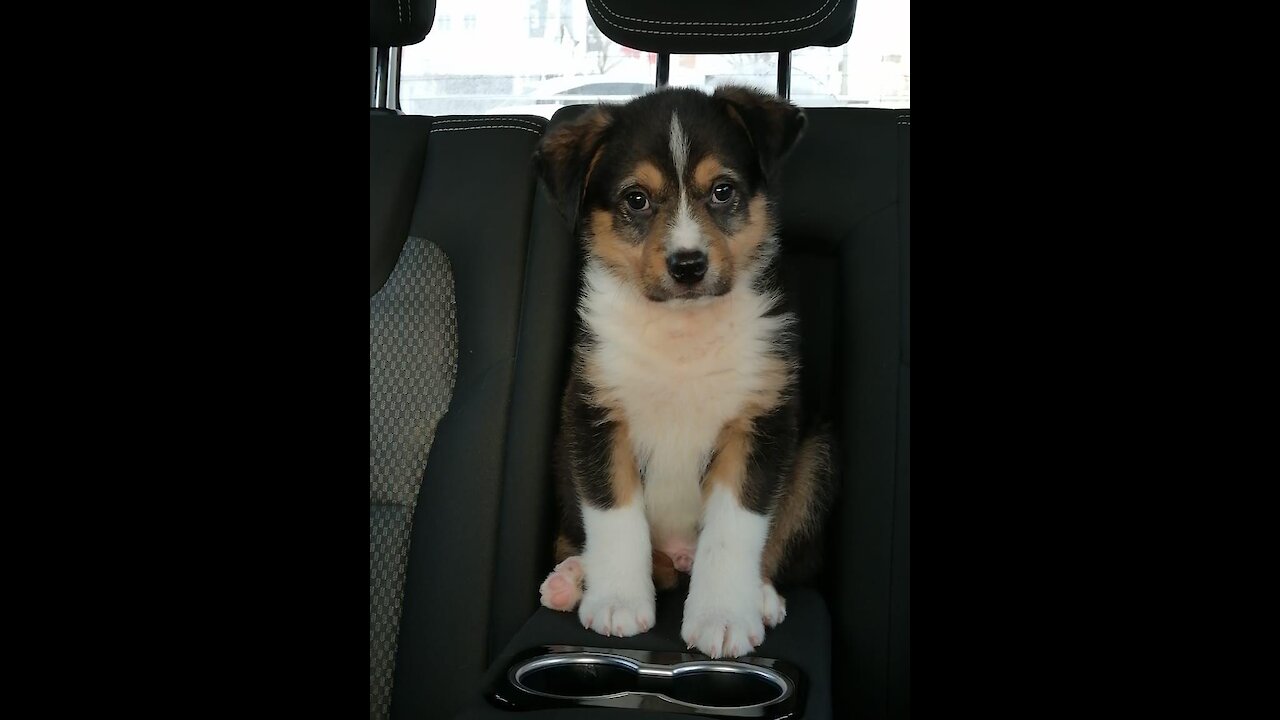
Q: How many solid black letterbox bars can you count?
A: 2